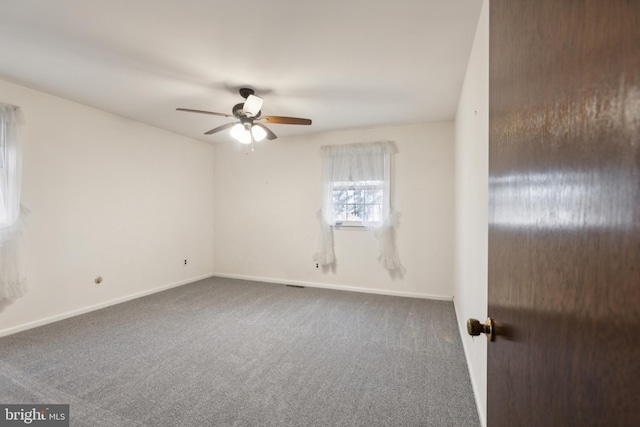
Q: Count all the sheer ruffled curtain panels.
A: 3